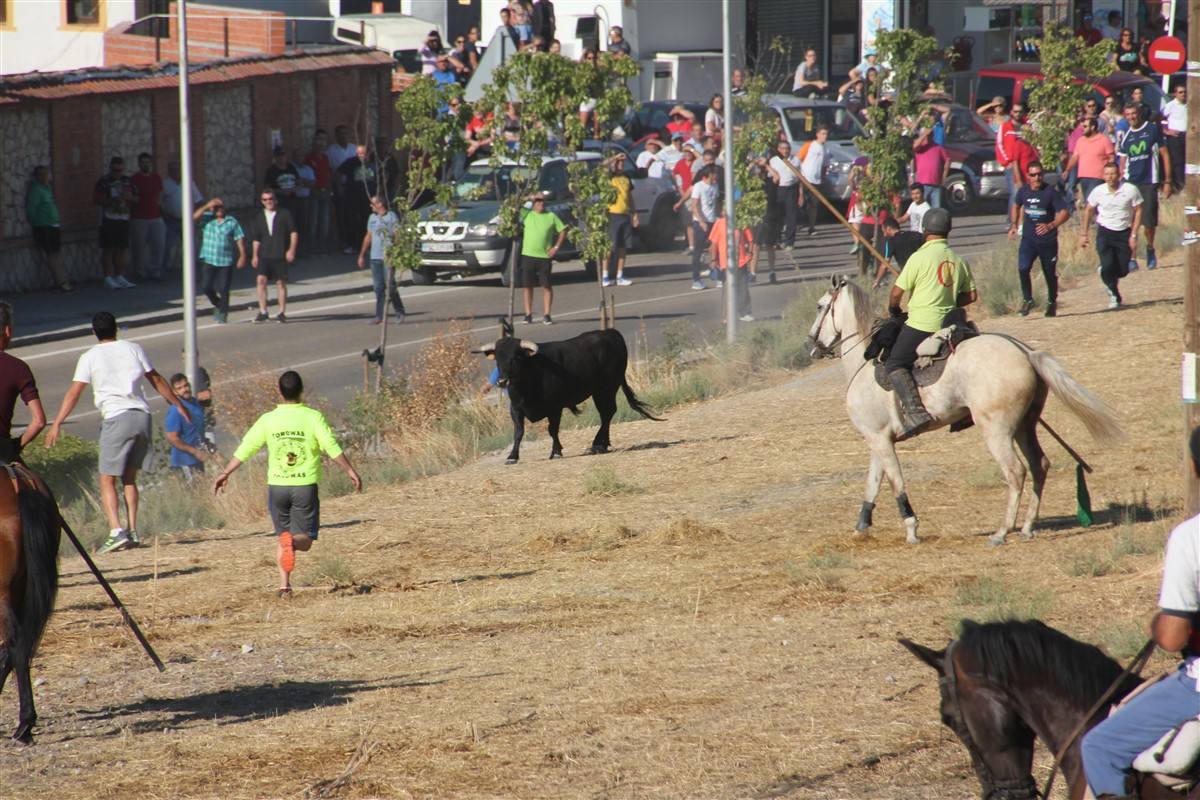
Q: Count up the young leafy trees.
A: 6